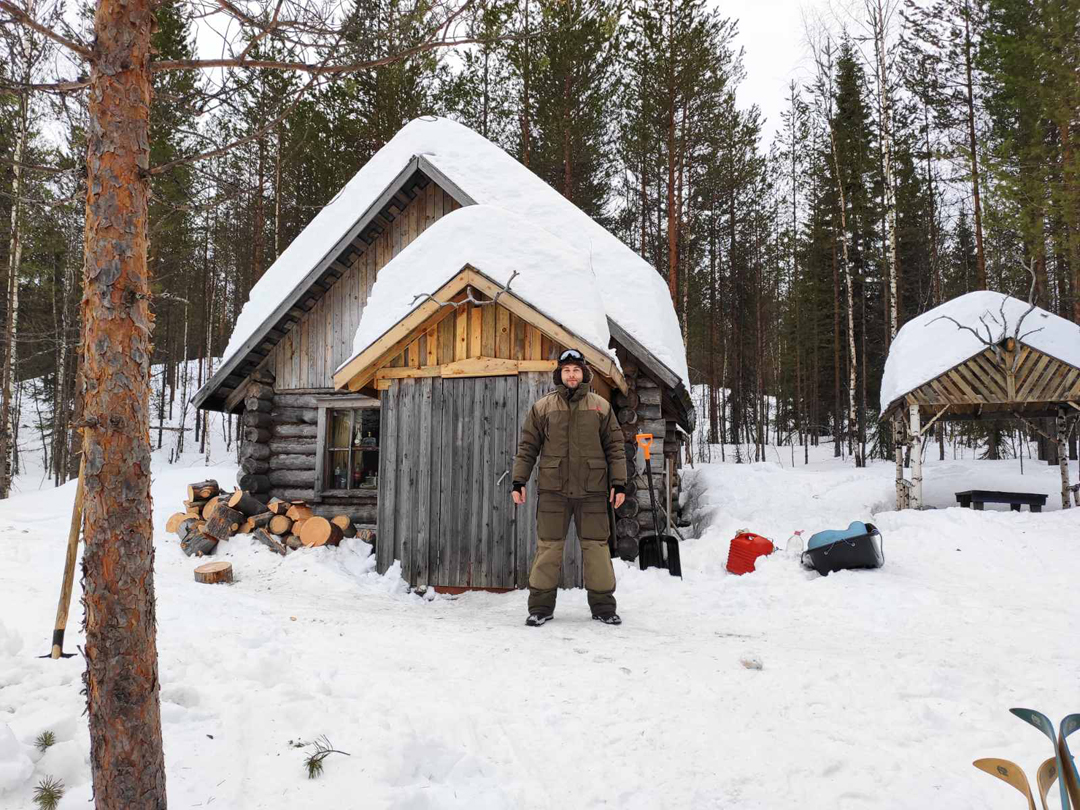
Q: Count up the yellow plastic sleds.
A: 0